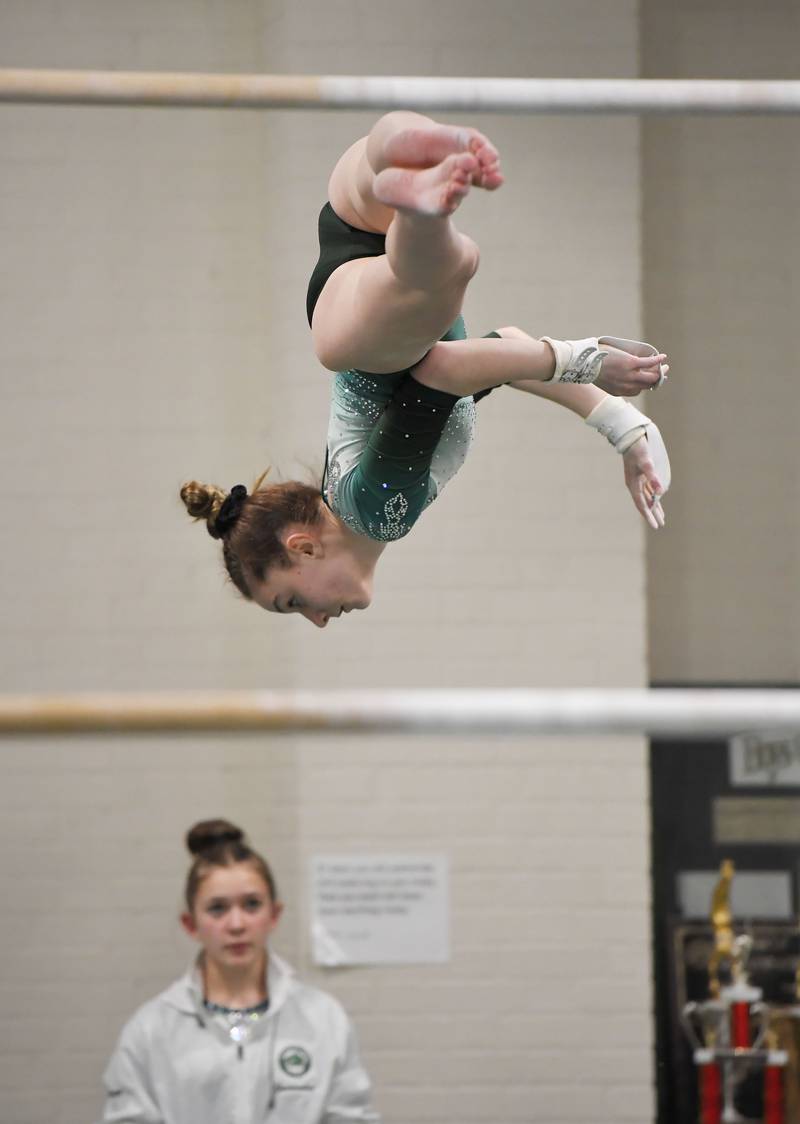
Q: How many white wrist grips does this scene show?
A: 2